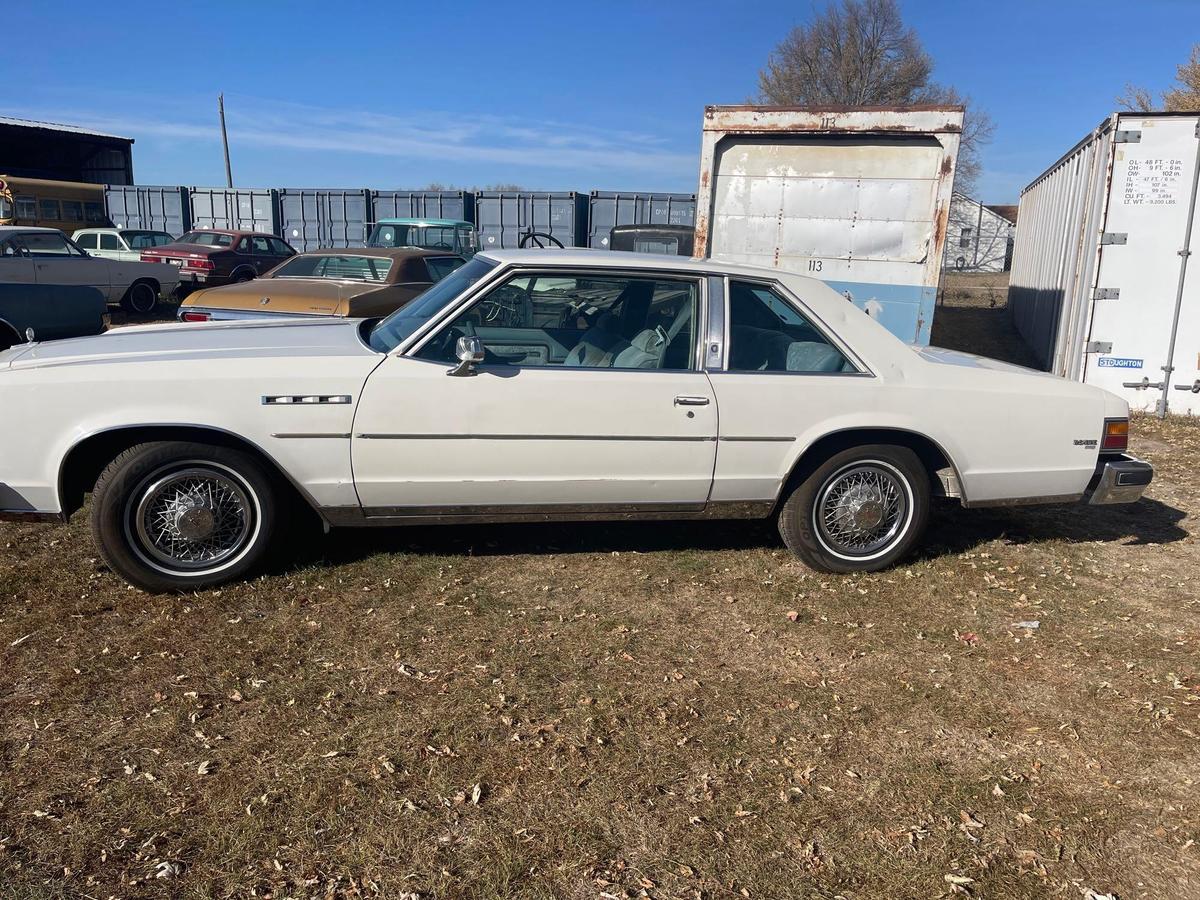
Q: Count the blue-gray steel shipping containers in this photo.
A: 6